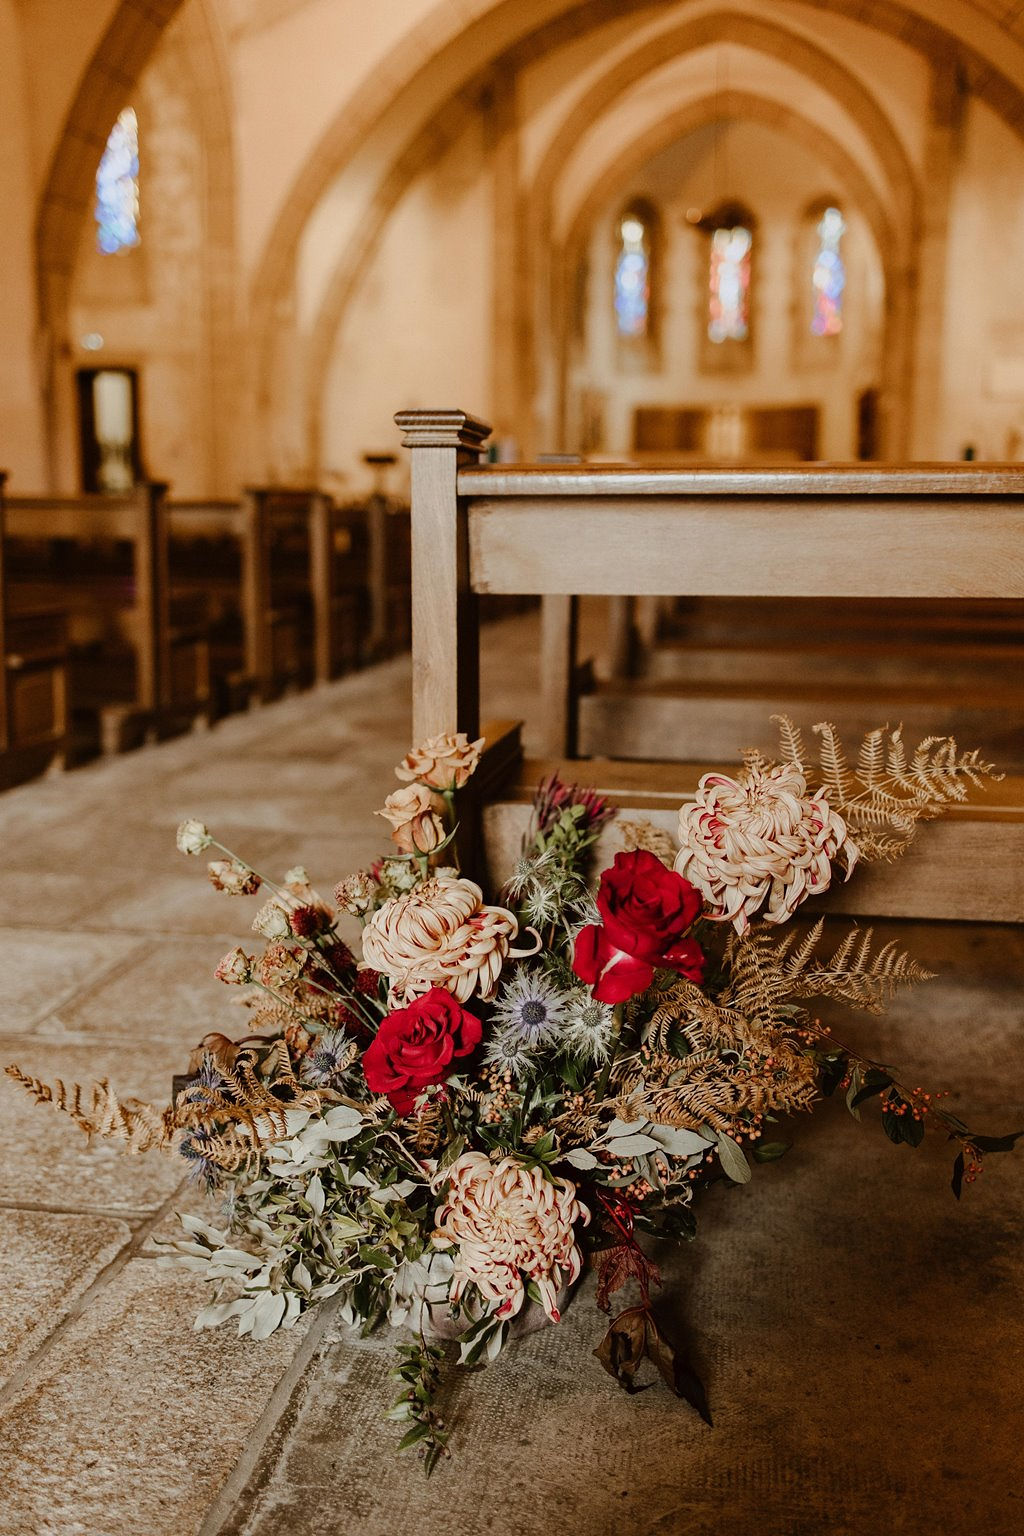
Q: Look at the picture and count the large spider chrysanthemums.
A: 3